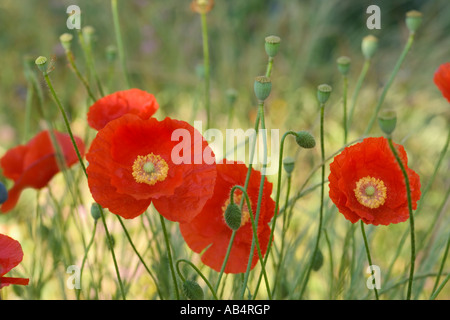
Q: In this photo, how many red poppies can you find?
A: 7